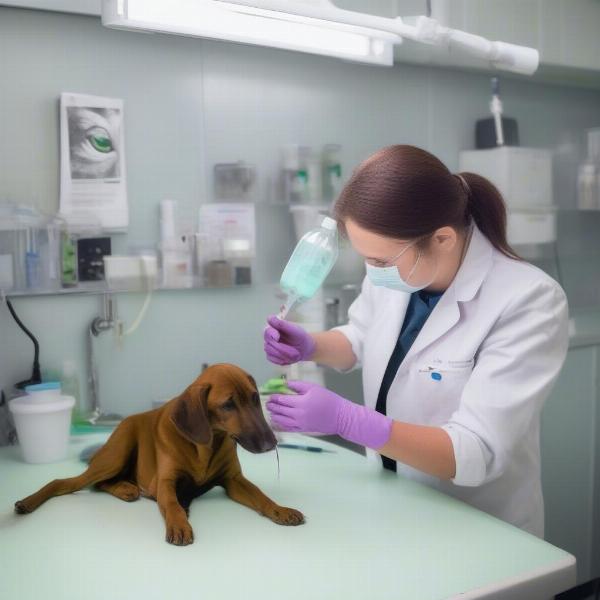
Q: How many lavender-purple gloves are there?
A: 2